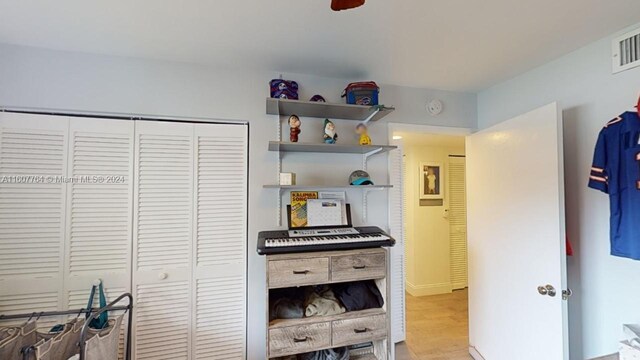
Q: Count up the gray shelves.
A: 3